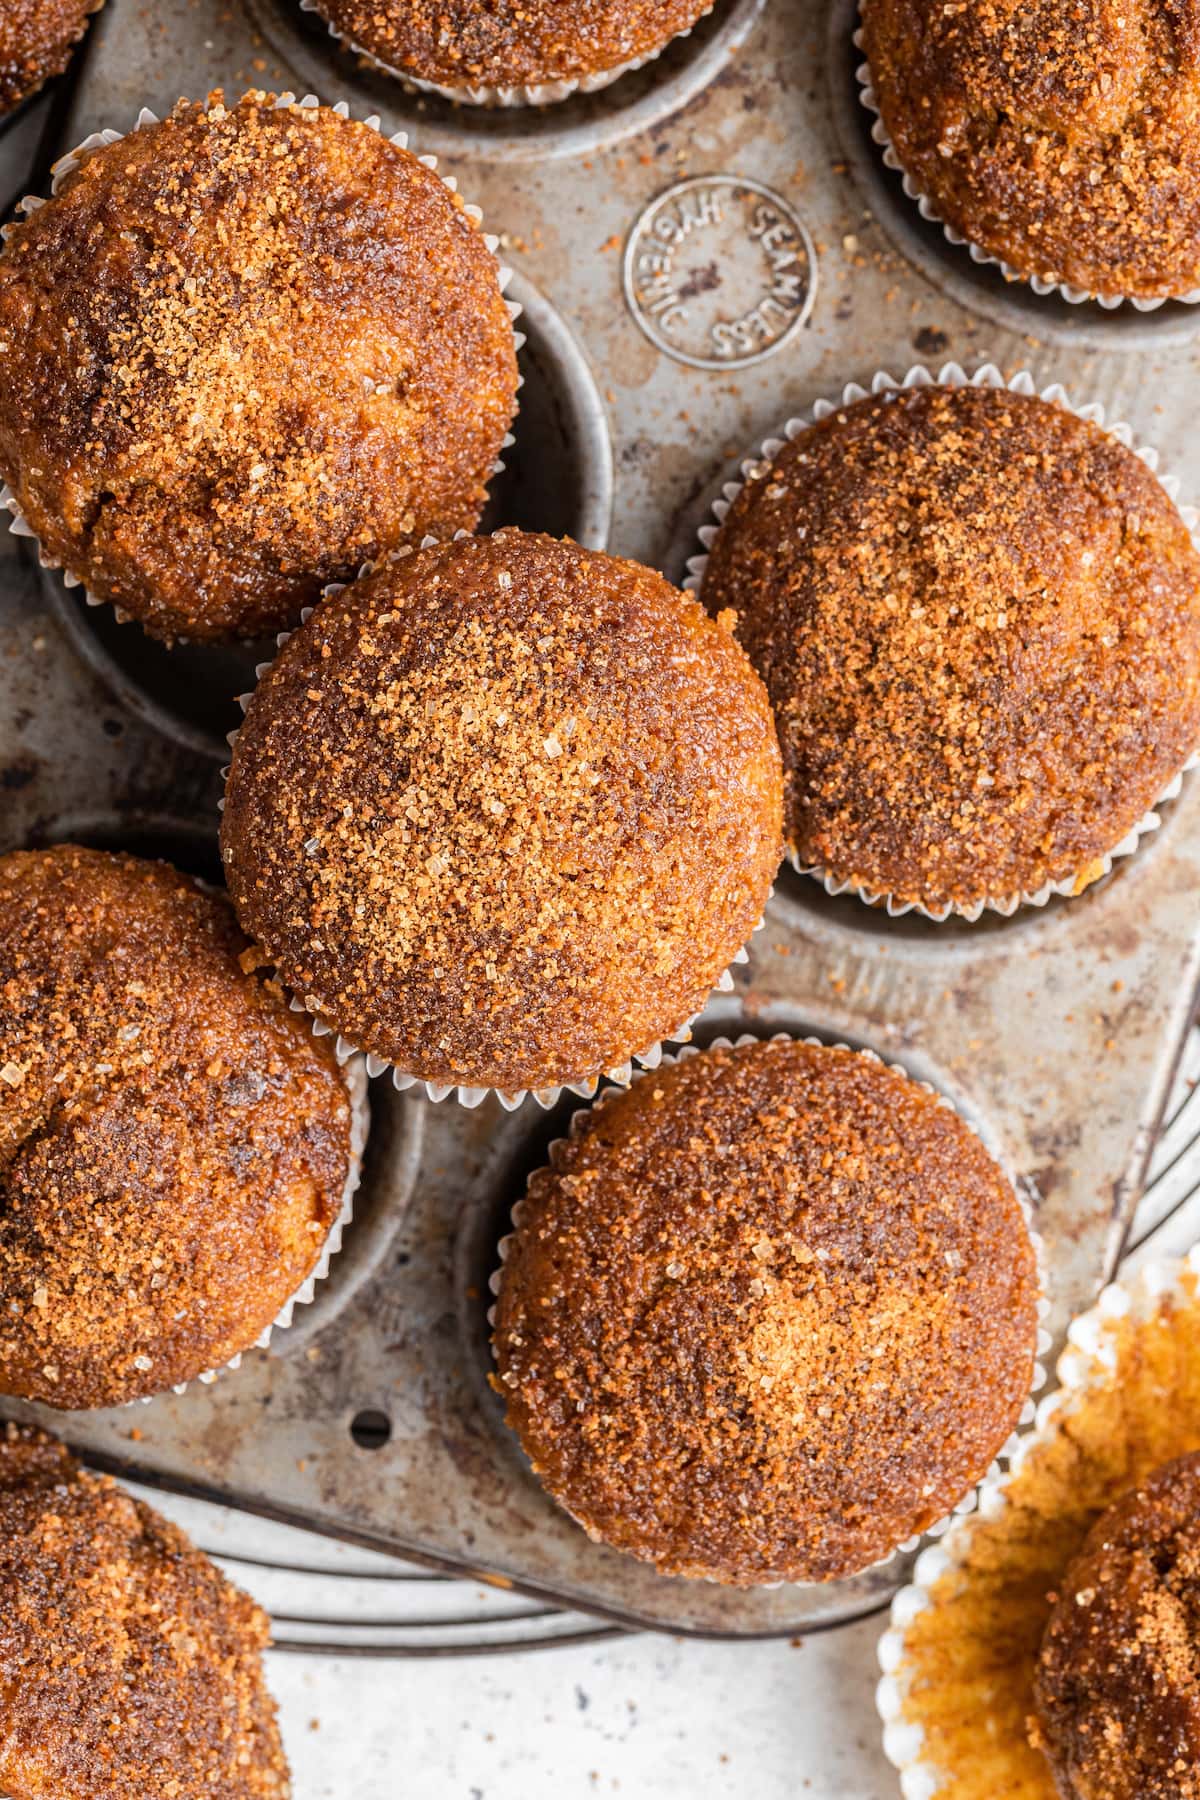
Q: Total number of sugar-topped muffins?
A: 10